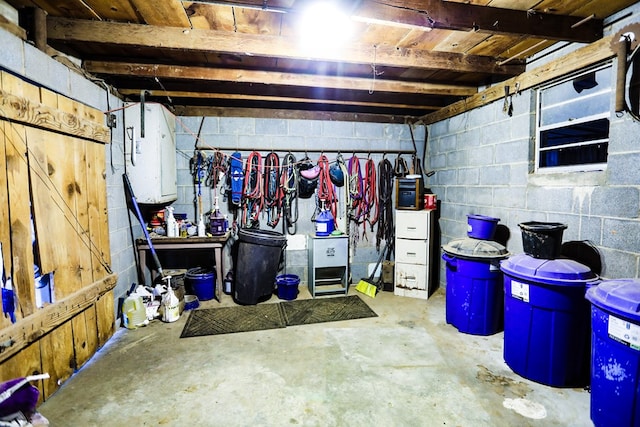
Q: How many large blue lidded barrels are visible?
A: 3